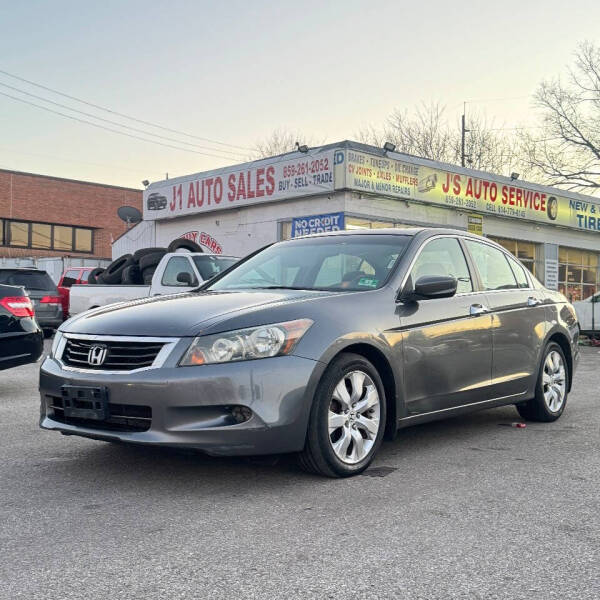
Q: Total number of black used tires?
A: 7